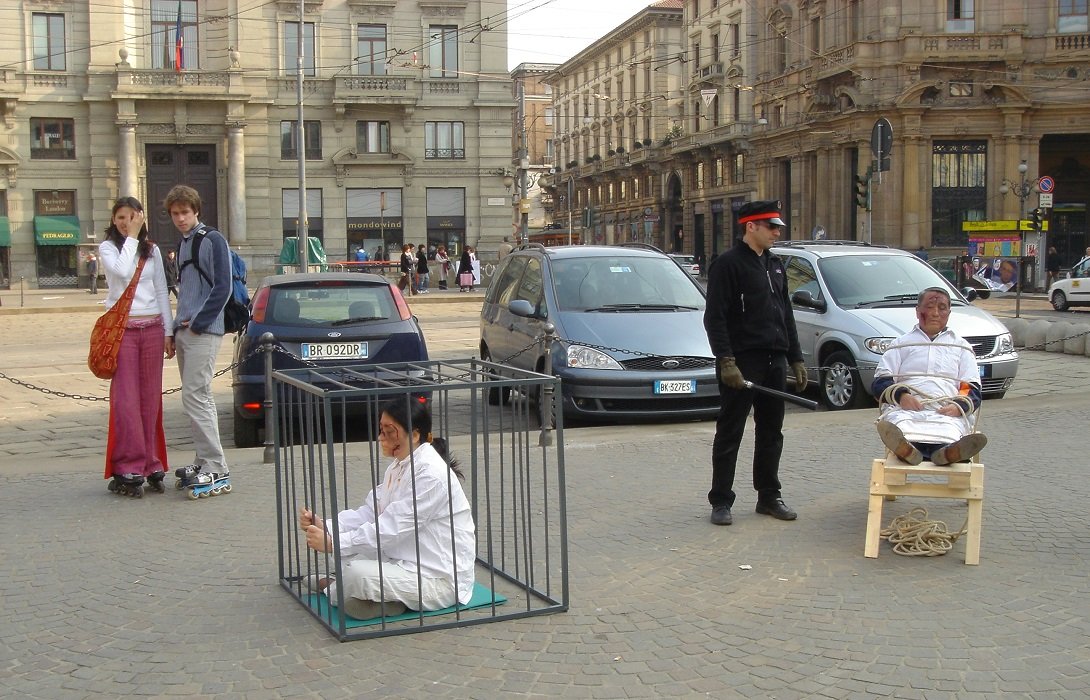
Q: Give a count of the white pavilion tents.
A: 0